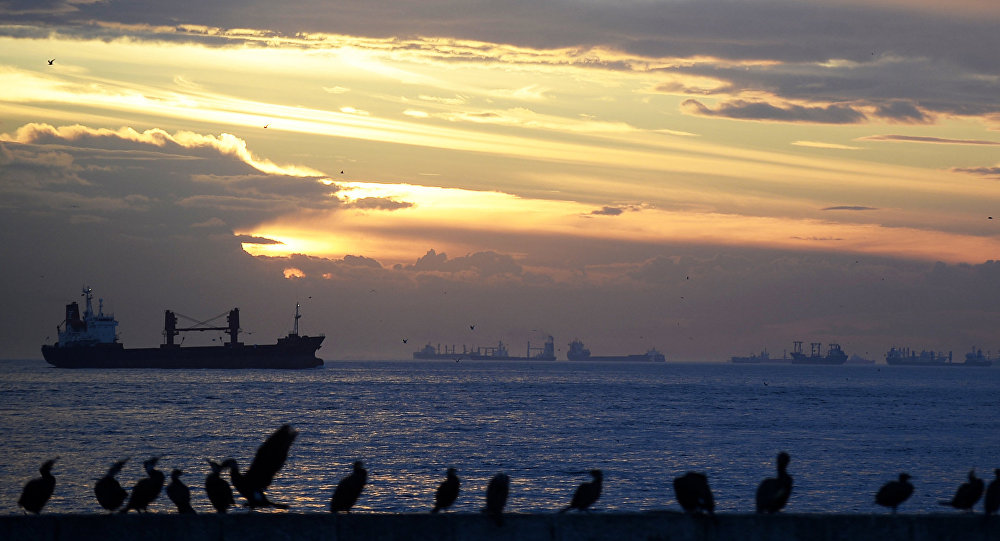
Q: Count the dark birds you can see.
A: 15